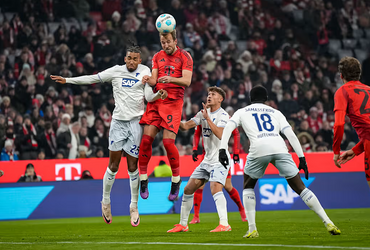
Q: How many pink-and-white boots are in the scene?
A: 2